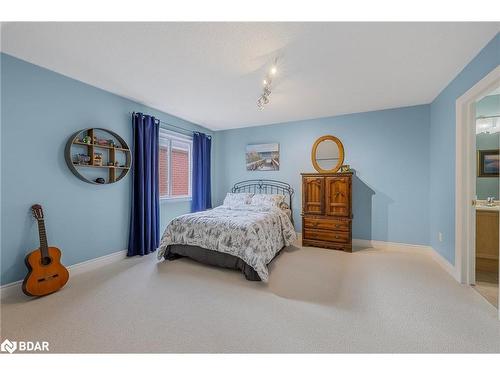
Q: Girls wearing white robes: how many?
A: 0